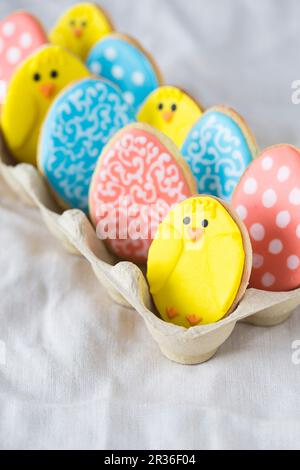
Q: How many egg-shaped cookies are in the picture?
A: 10